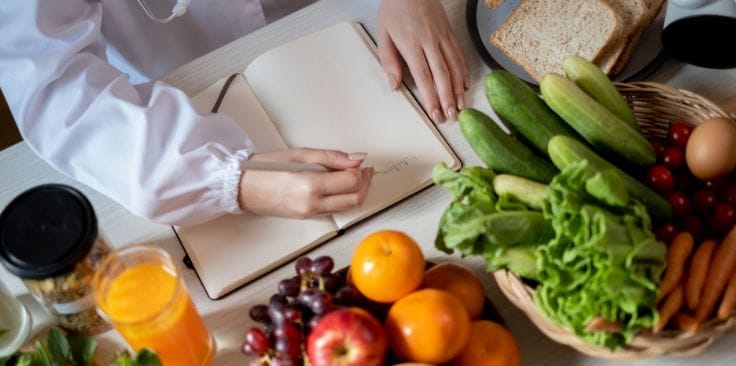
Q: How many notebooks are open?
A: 1